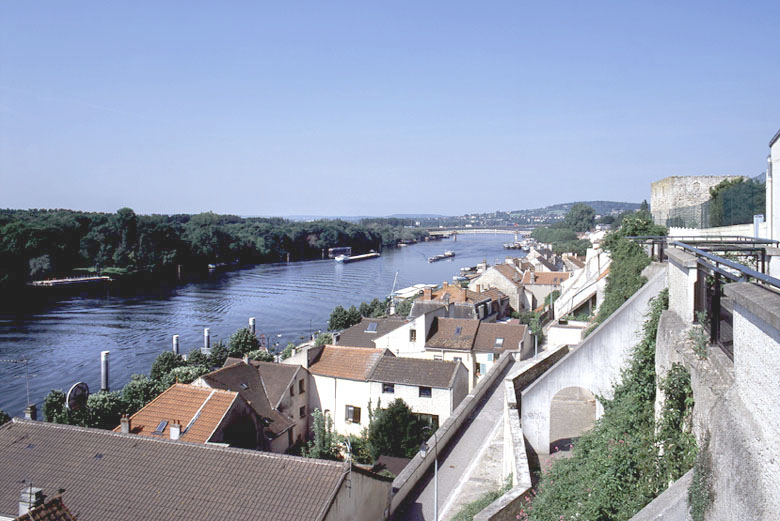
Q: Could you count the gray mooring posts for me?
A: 4